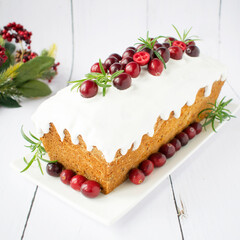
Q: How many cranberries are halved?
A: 2